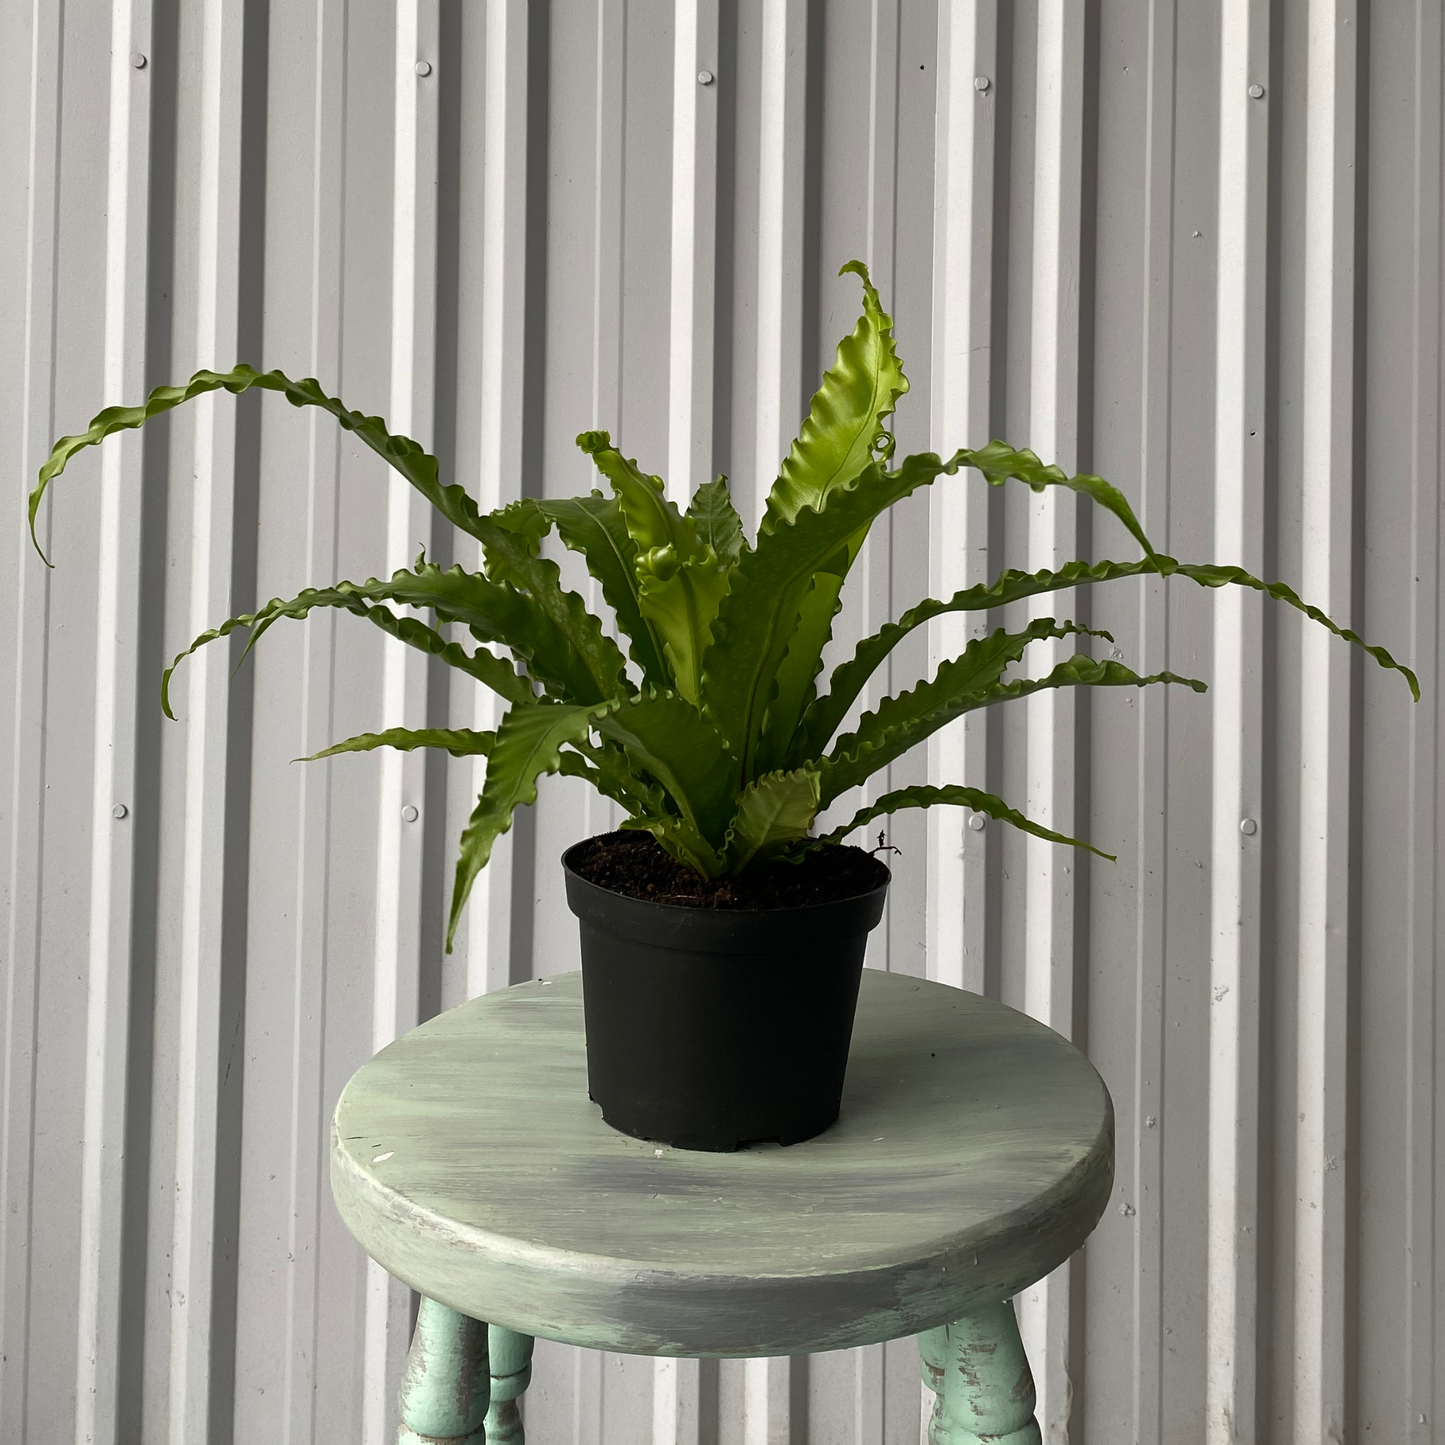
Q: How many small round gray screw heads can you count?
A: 9